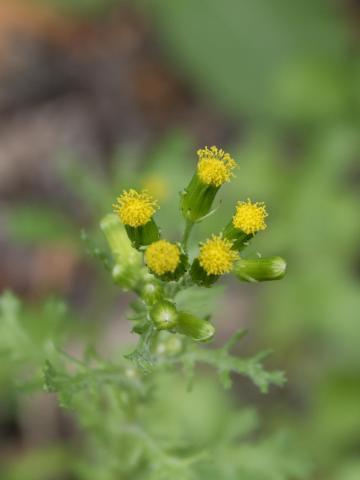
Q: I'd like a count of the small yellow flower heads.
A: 5